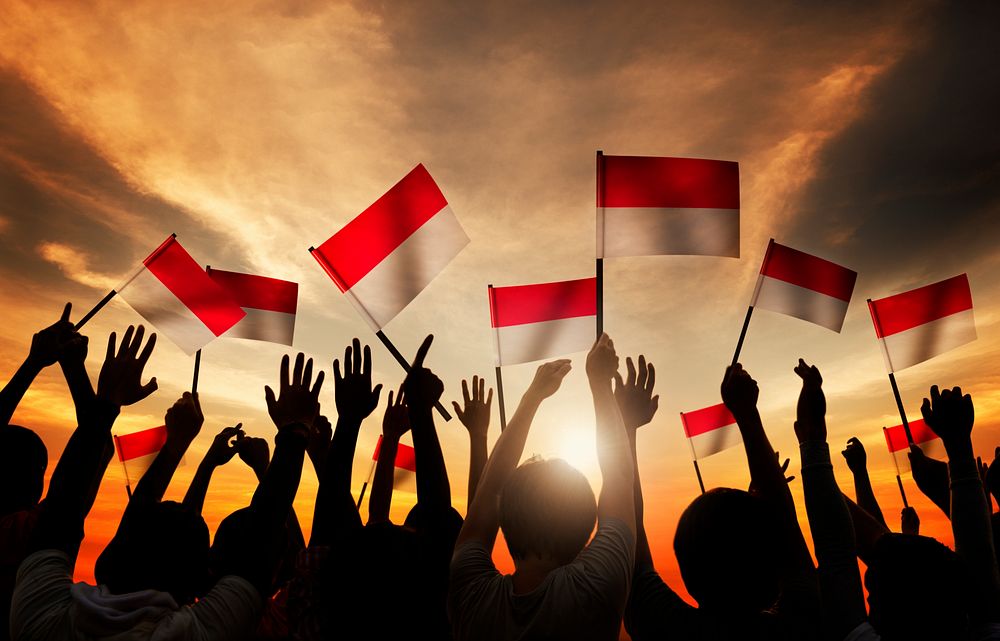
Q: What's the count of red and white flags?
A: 11